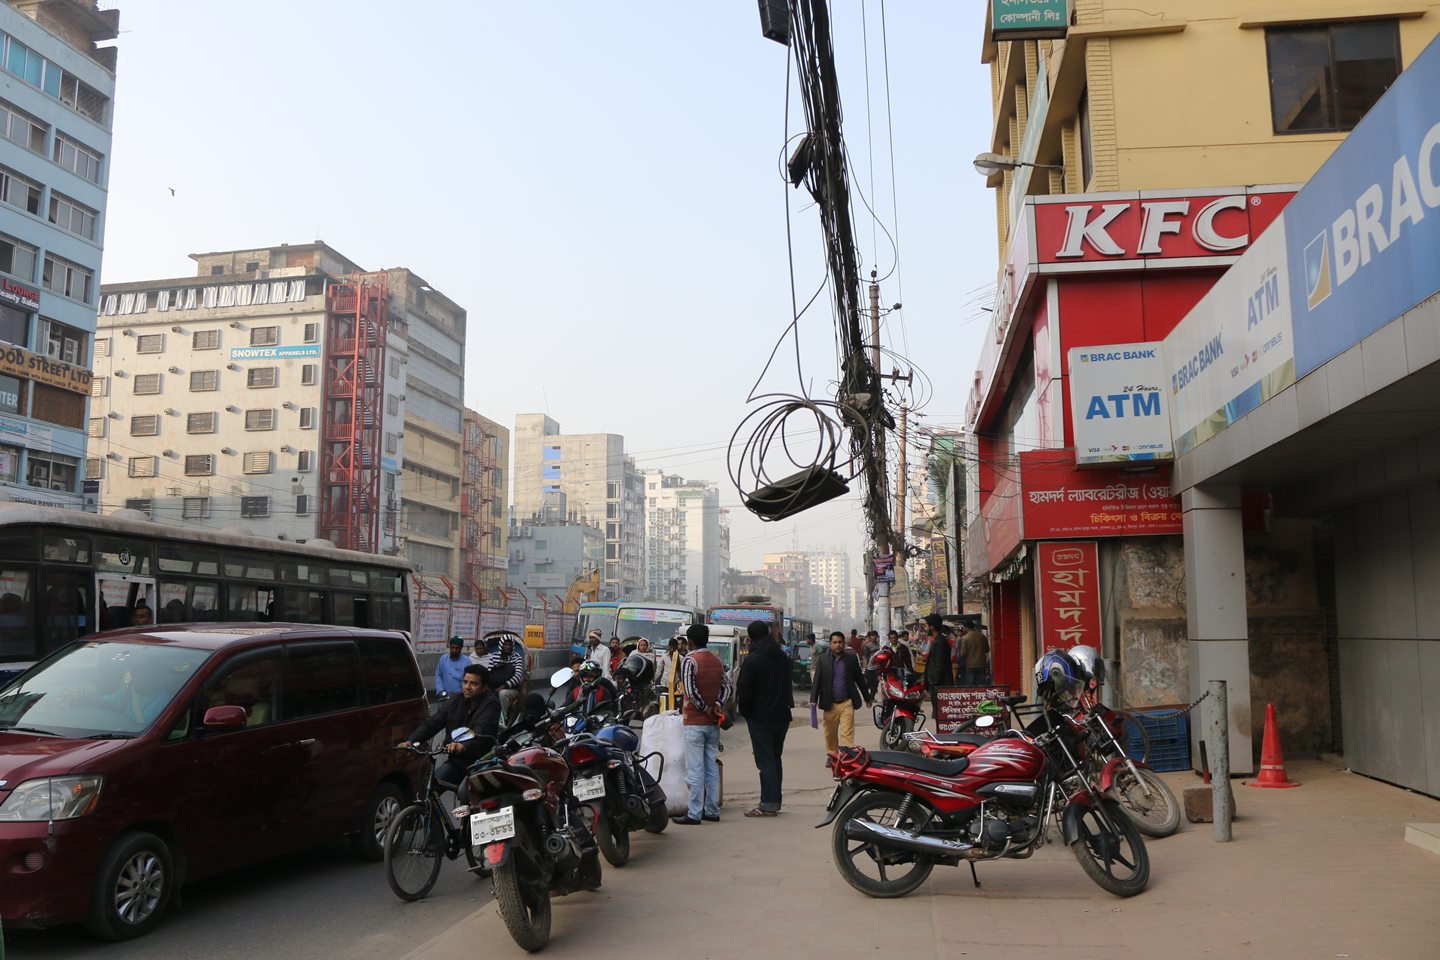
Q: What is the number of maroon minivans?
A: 1